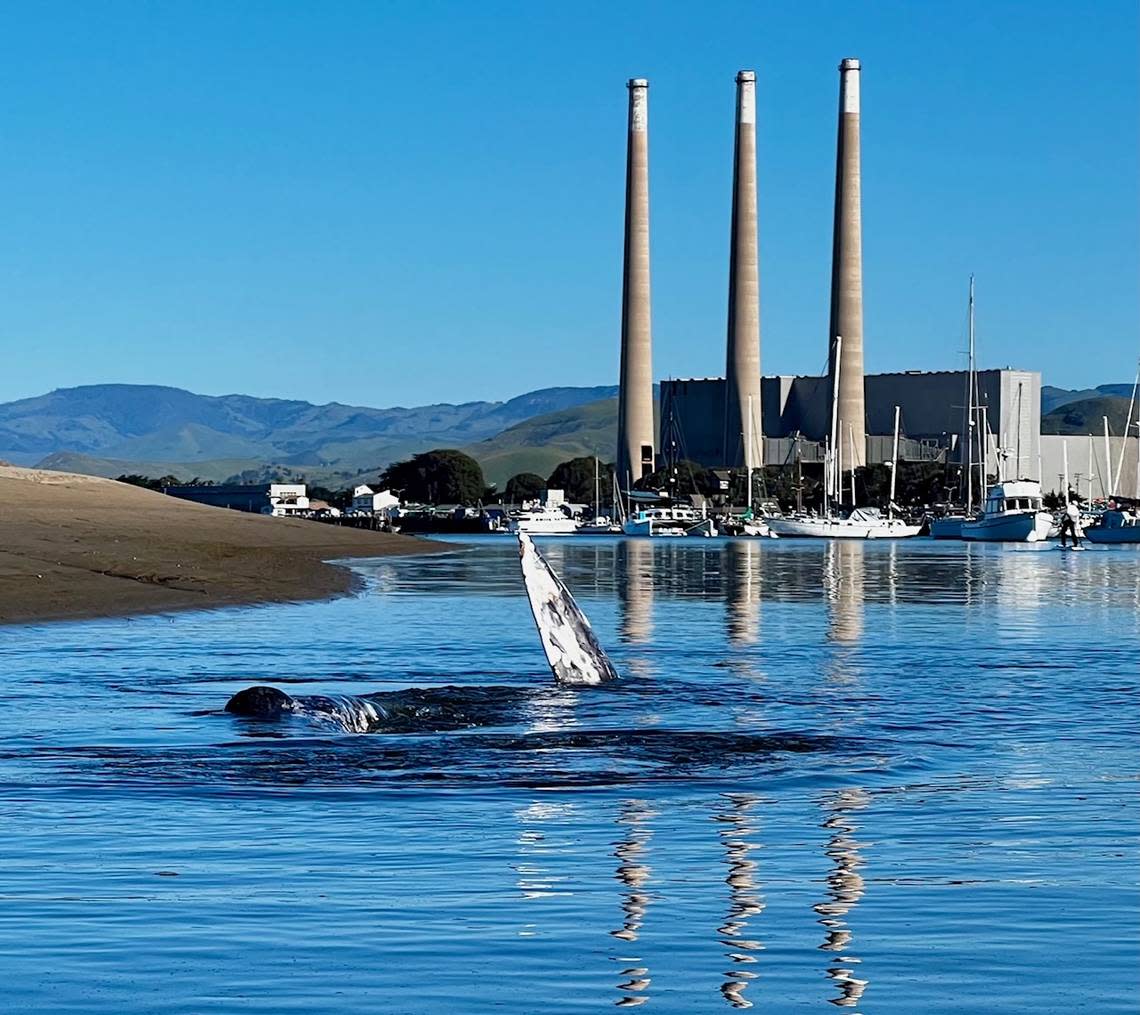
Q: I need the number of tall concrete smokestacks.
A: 3